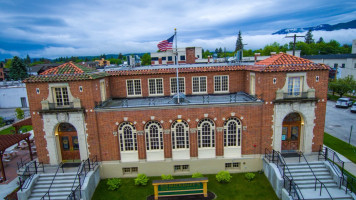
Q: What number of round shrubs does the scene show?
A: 6